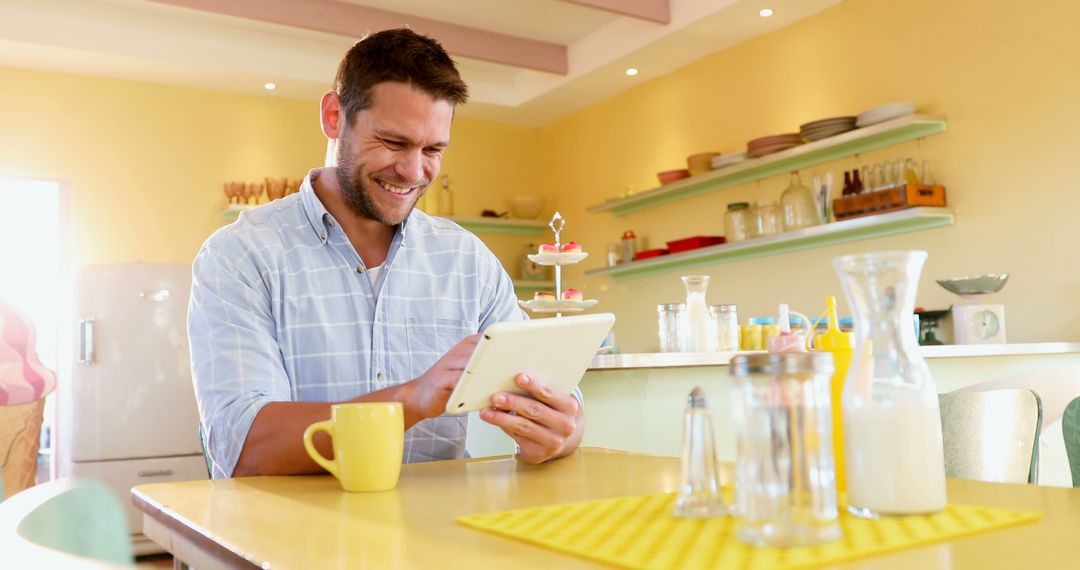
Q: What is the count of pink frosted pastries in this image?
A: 3